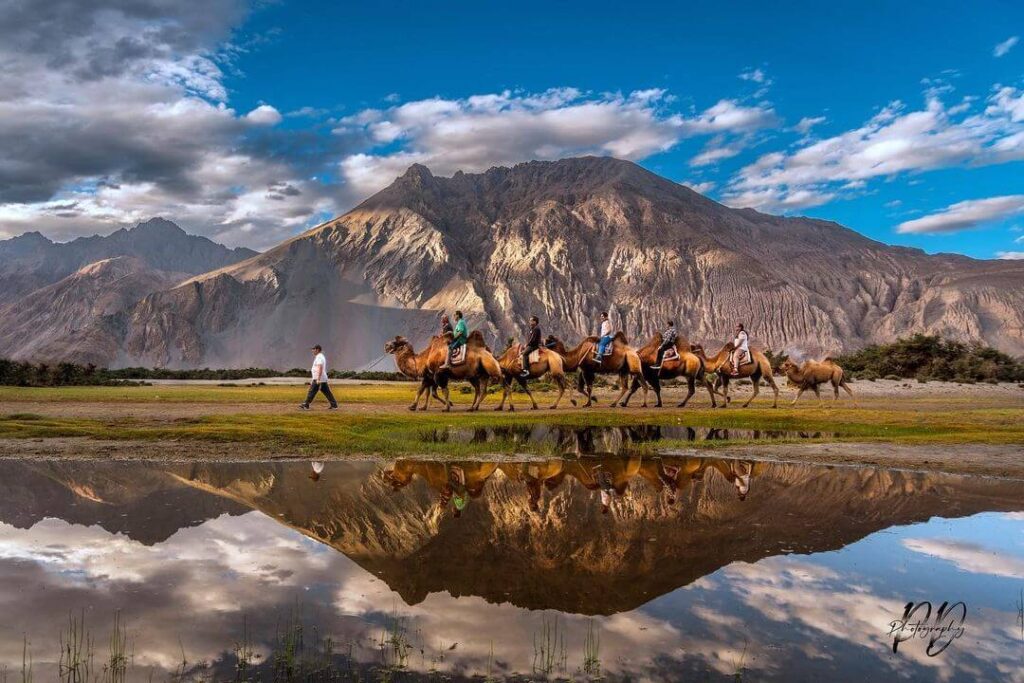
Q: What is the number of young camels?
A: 1